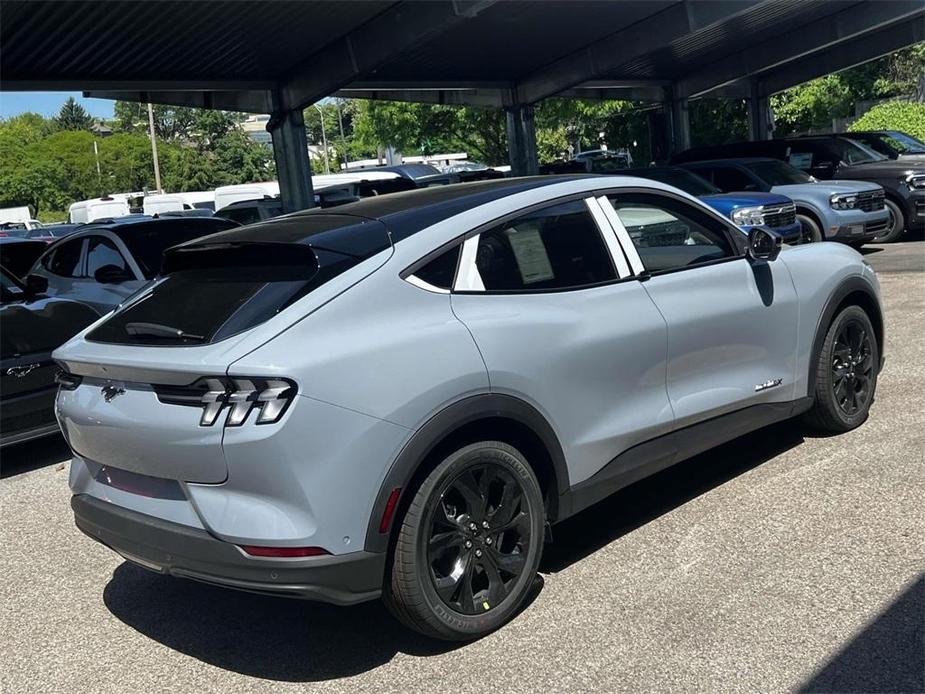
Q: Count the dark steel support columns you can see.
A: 4